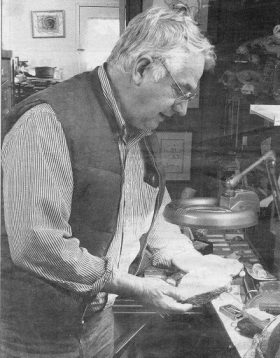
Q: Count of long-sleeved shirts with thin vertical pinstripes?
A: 1